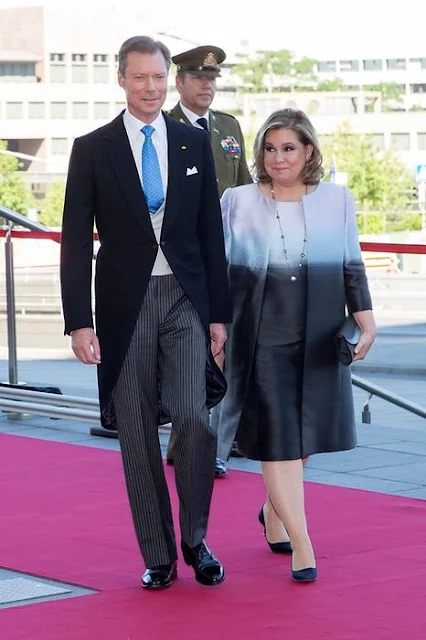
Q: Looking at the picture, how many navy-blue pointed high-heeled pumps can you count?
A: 2